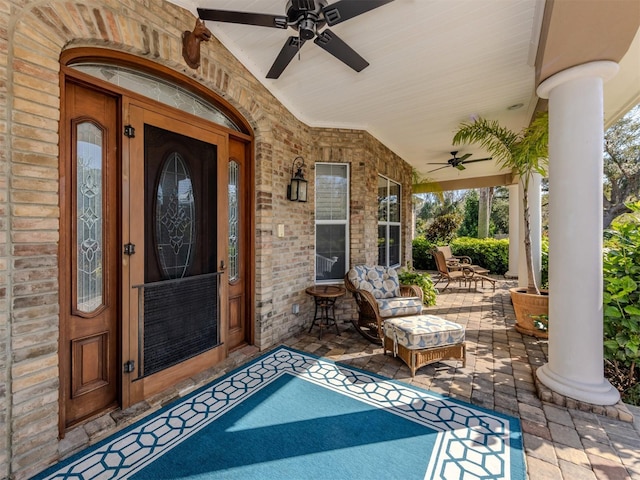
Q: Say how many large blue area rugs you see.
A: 1